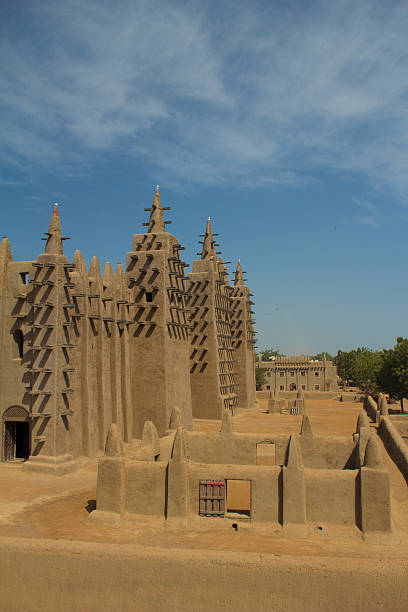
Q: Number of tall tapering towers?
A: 4